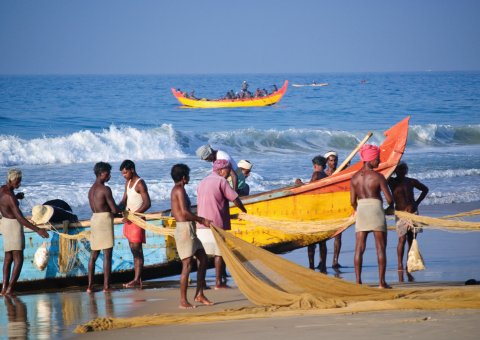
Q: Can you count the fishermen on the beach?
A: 11